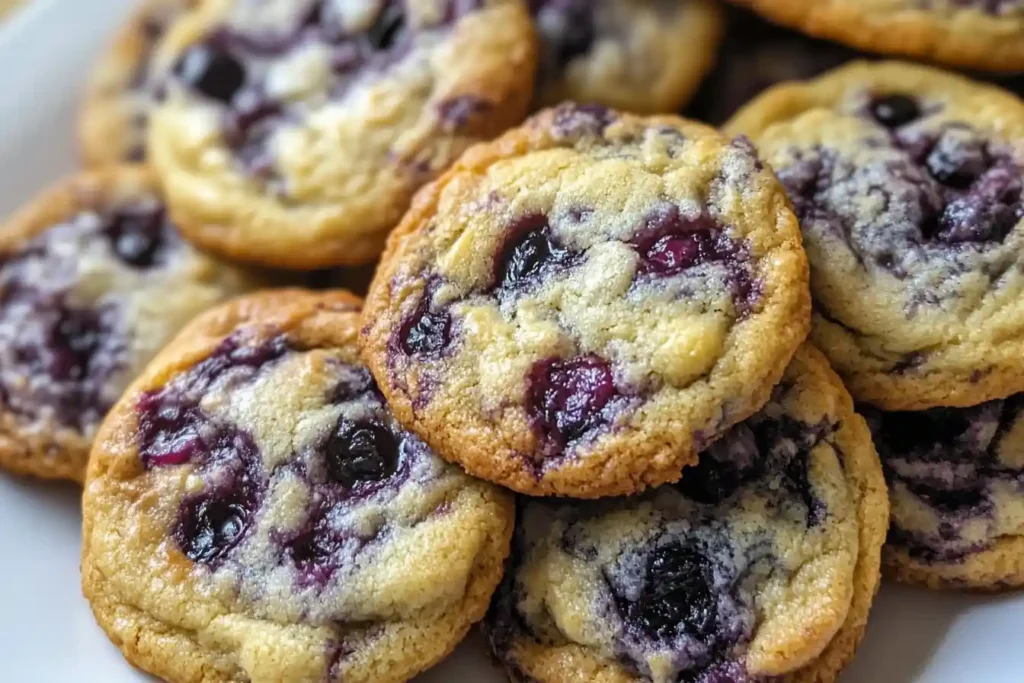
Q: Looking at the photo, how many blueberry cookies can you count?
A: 10